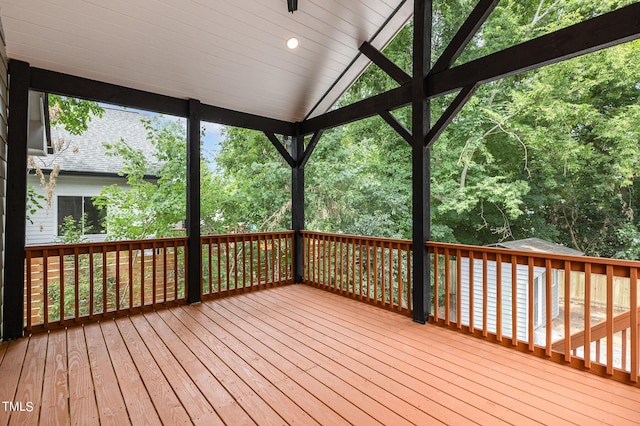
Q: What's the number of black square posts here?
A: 4